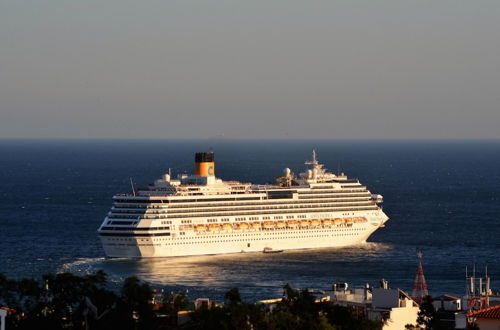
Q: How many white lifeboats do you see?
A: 0